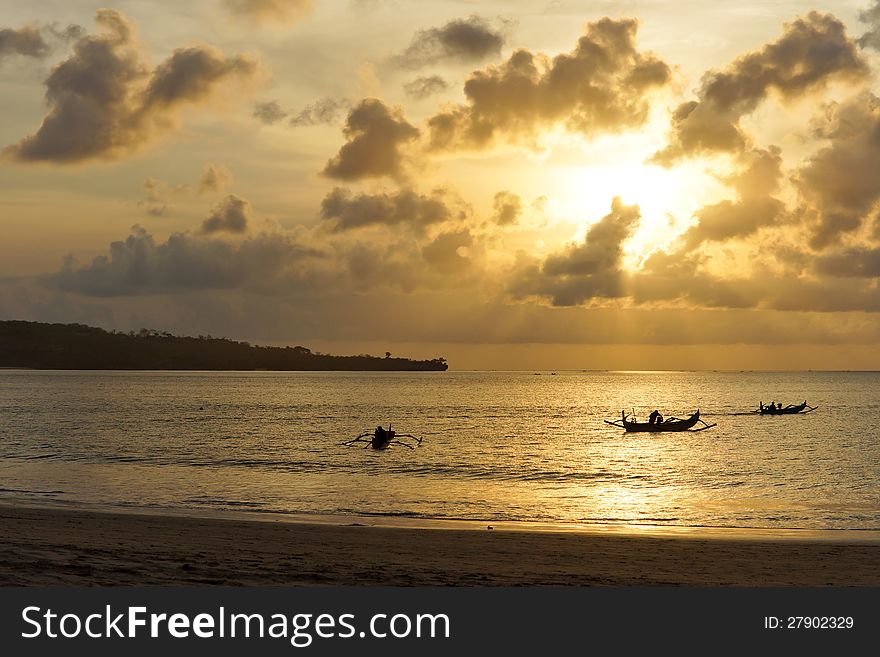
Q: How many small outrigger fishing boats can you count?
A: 3